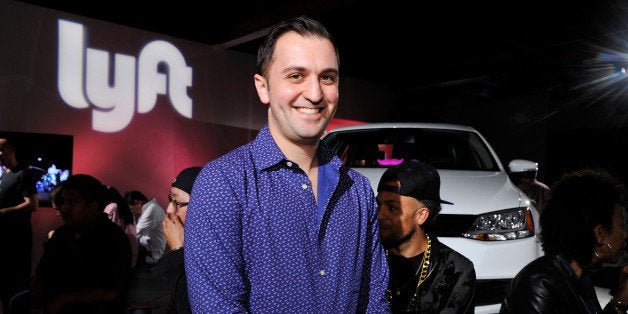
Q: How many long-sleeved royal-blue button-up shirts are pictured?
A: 1